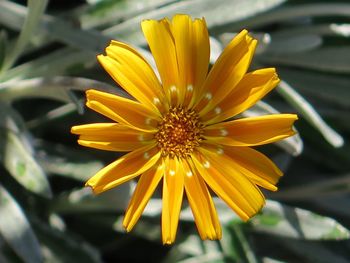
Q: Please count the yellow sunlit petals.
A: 14